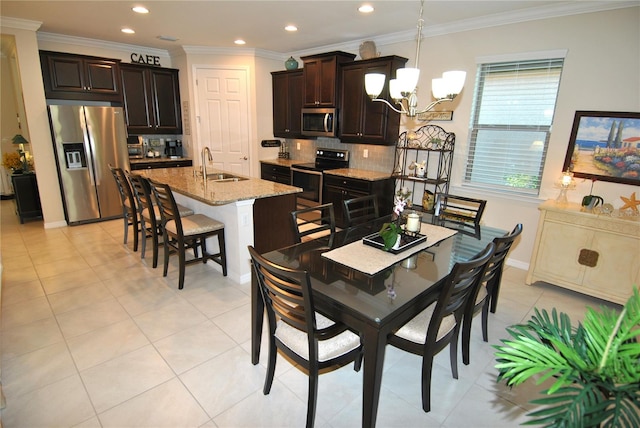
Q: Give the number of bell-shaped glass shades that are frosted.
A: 5